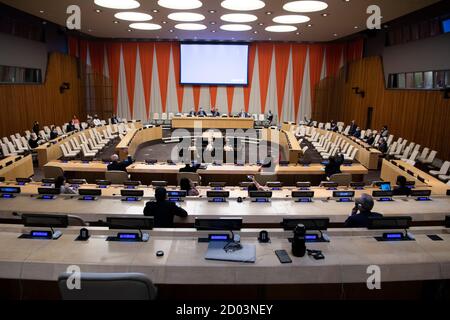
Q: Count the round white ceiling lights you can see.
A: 12